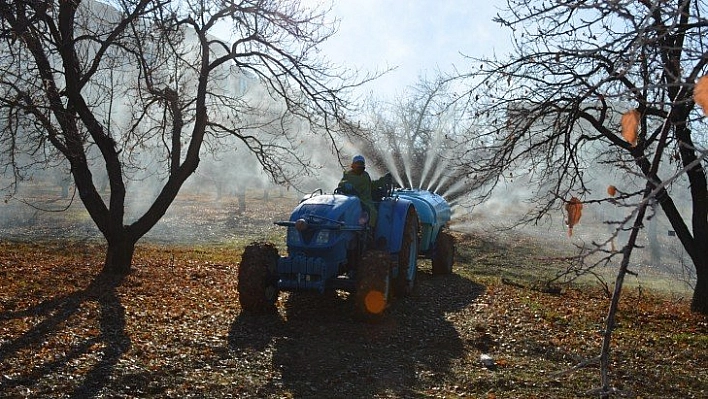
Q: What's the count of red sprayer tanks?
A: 0